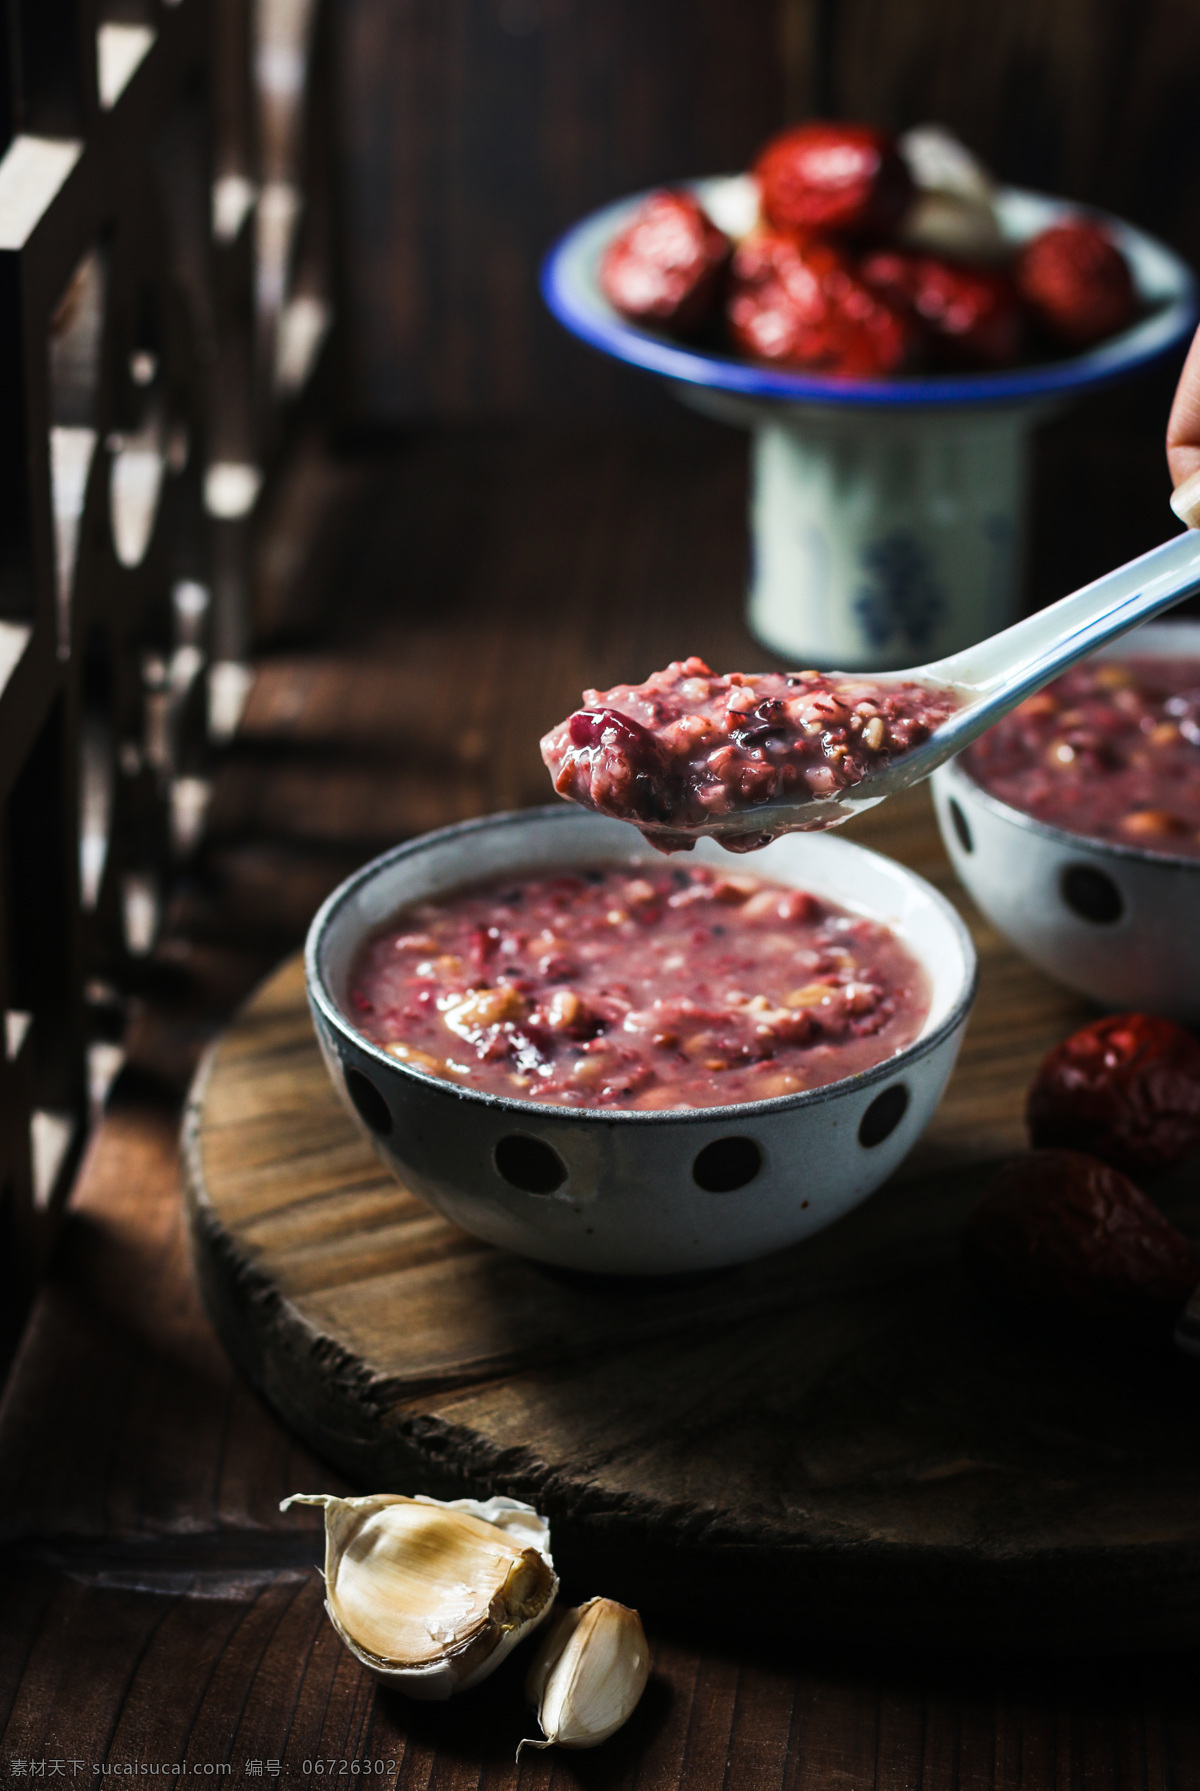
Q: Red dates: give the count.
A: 7